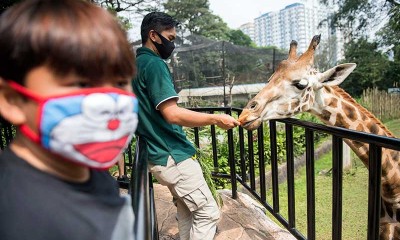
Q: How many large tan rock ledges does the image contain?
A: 1